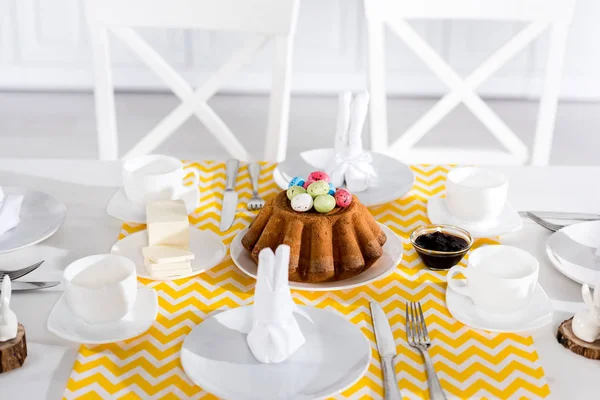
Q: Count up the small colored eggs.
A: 9